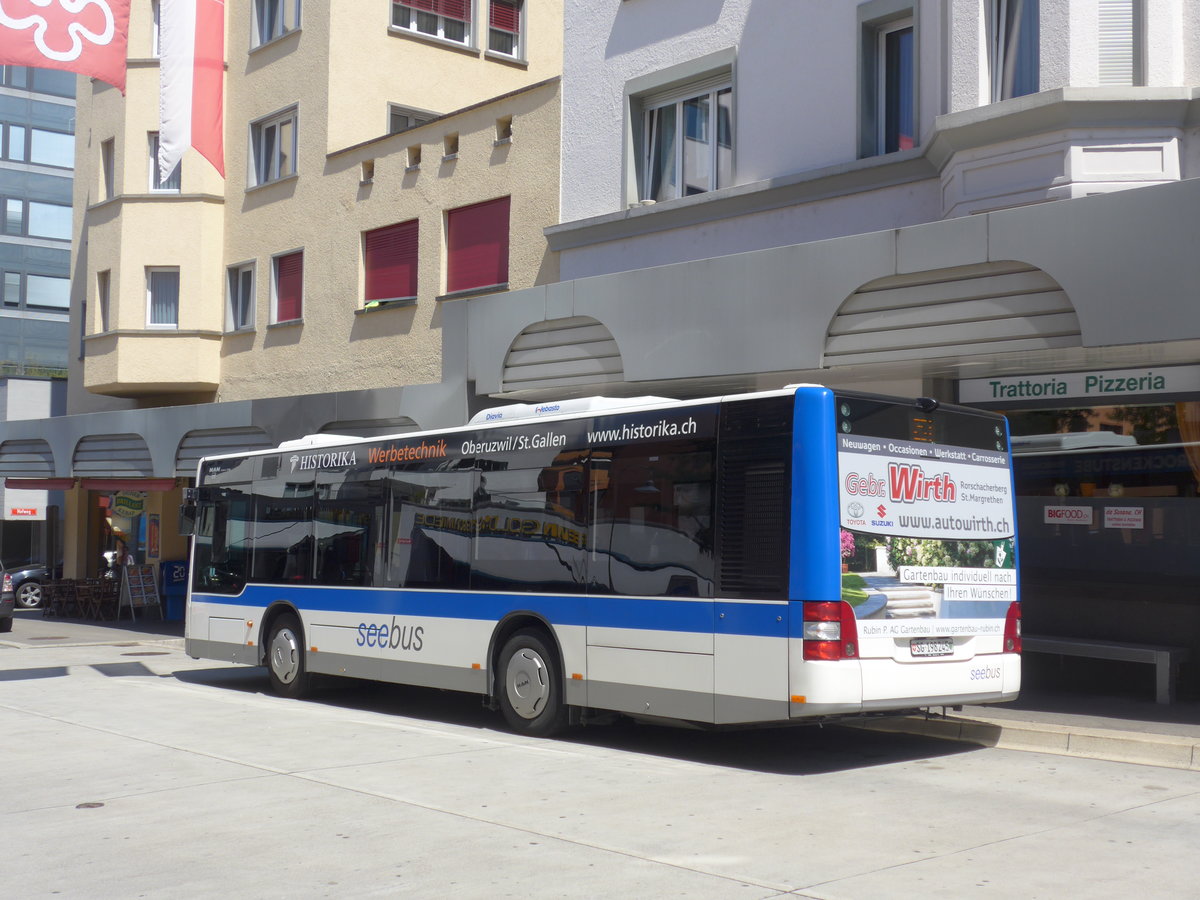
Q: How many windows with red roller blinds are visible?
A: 5